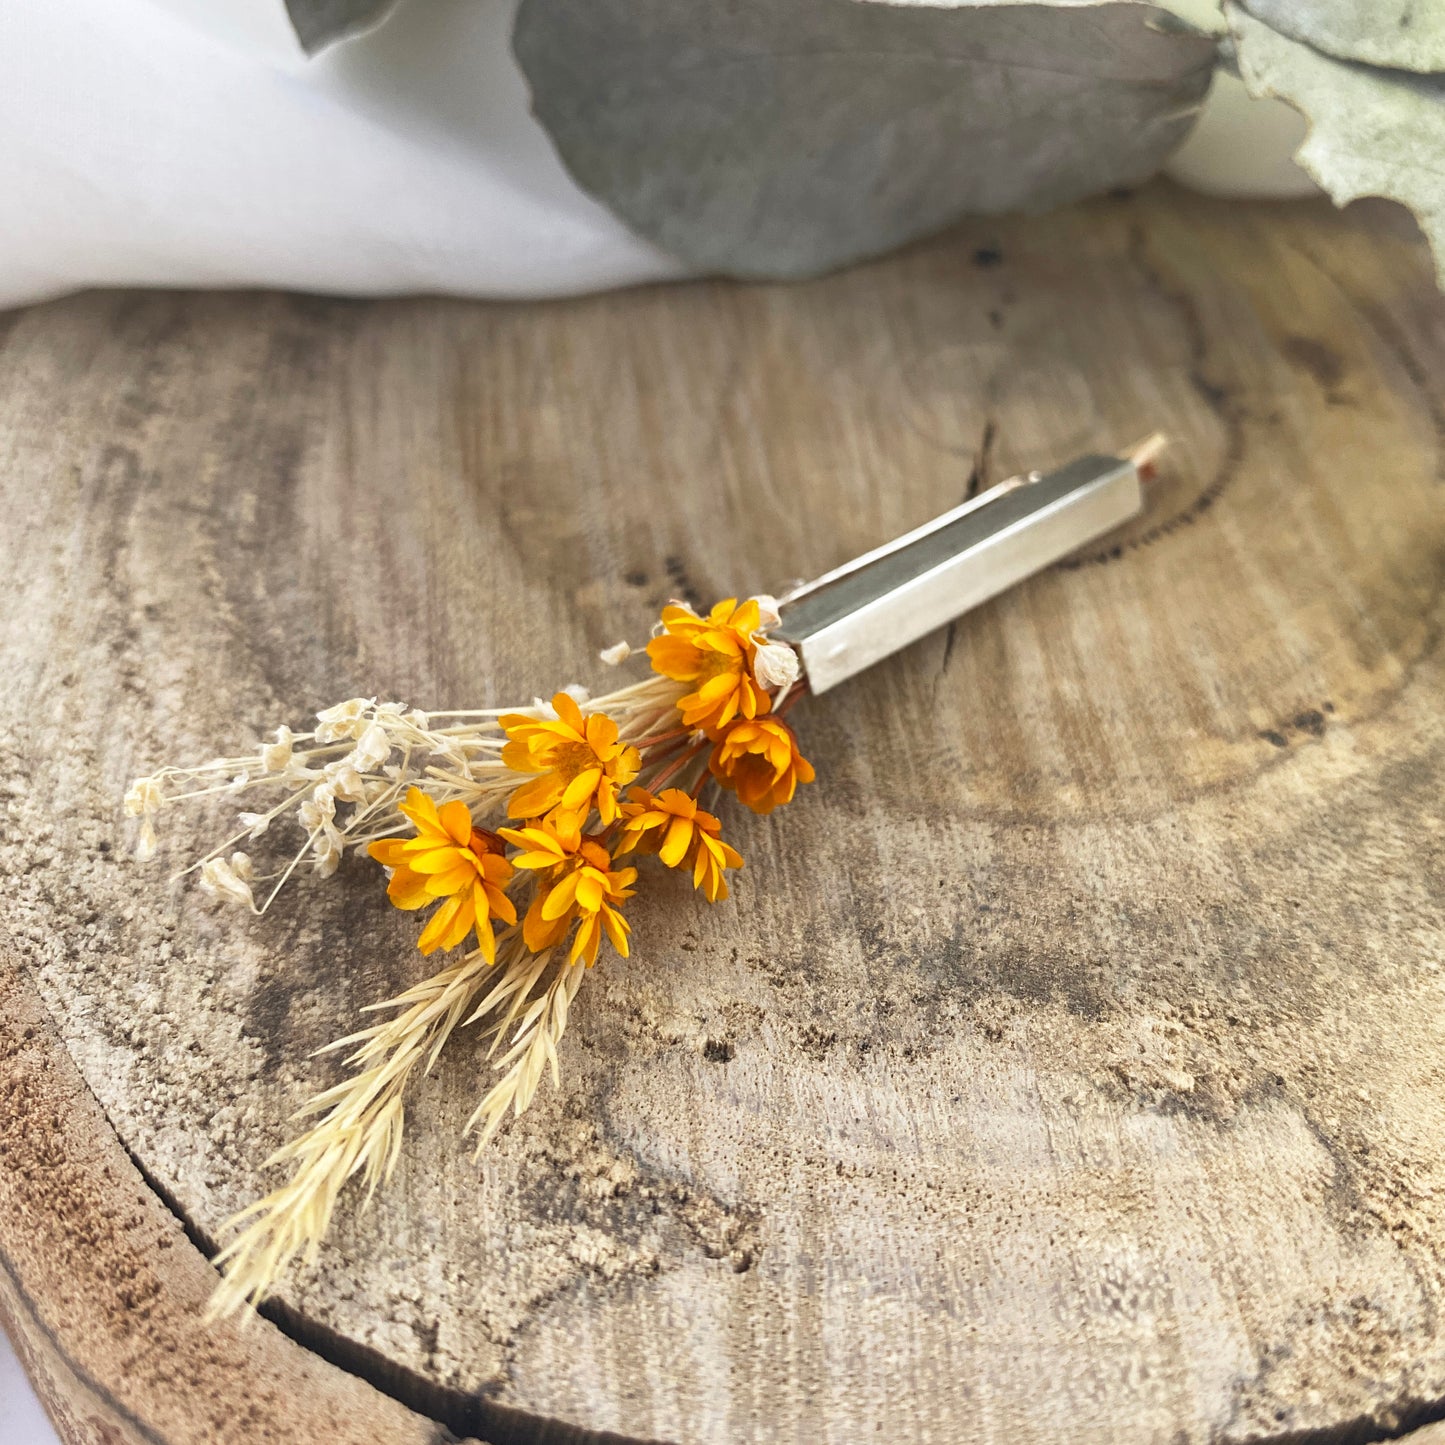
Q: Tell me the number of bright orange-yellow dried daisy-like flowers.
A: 6